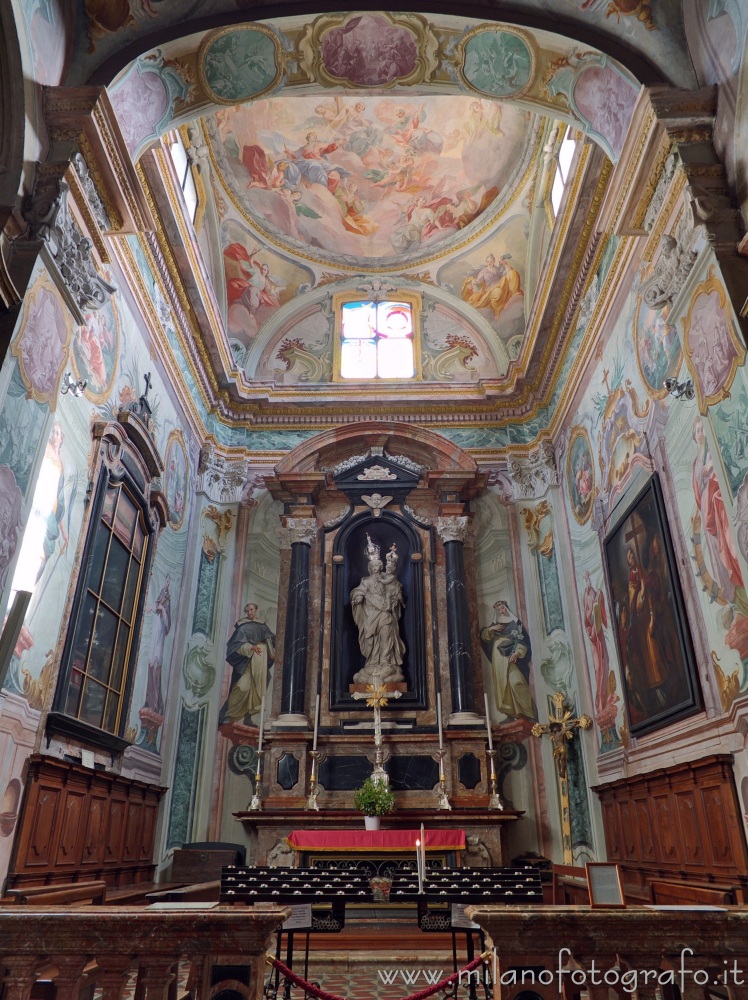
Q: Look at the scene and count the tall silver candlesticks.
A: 4